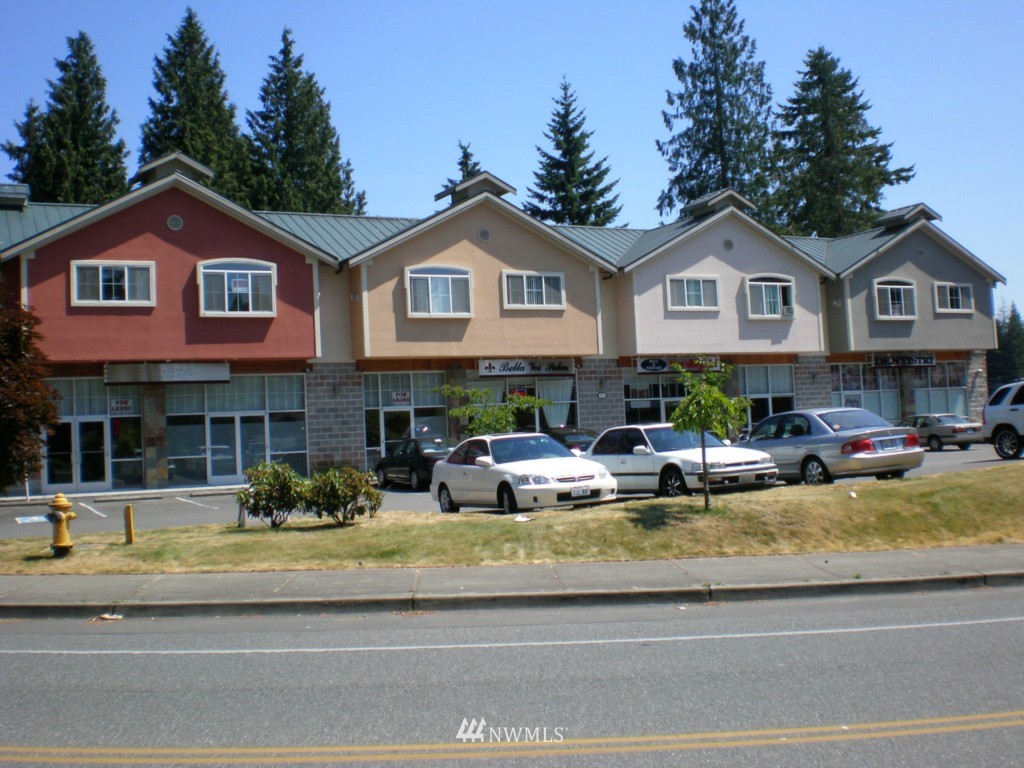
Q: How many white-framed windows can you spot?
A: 8